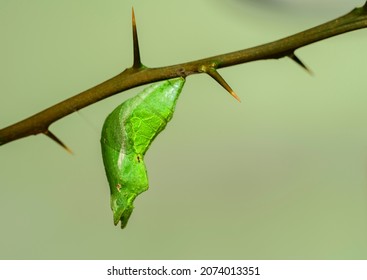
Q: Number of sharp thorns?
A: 4